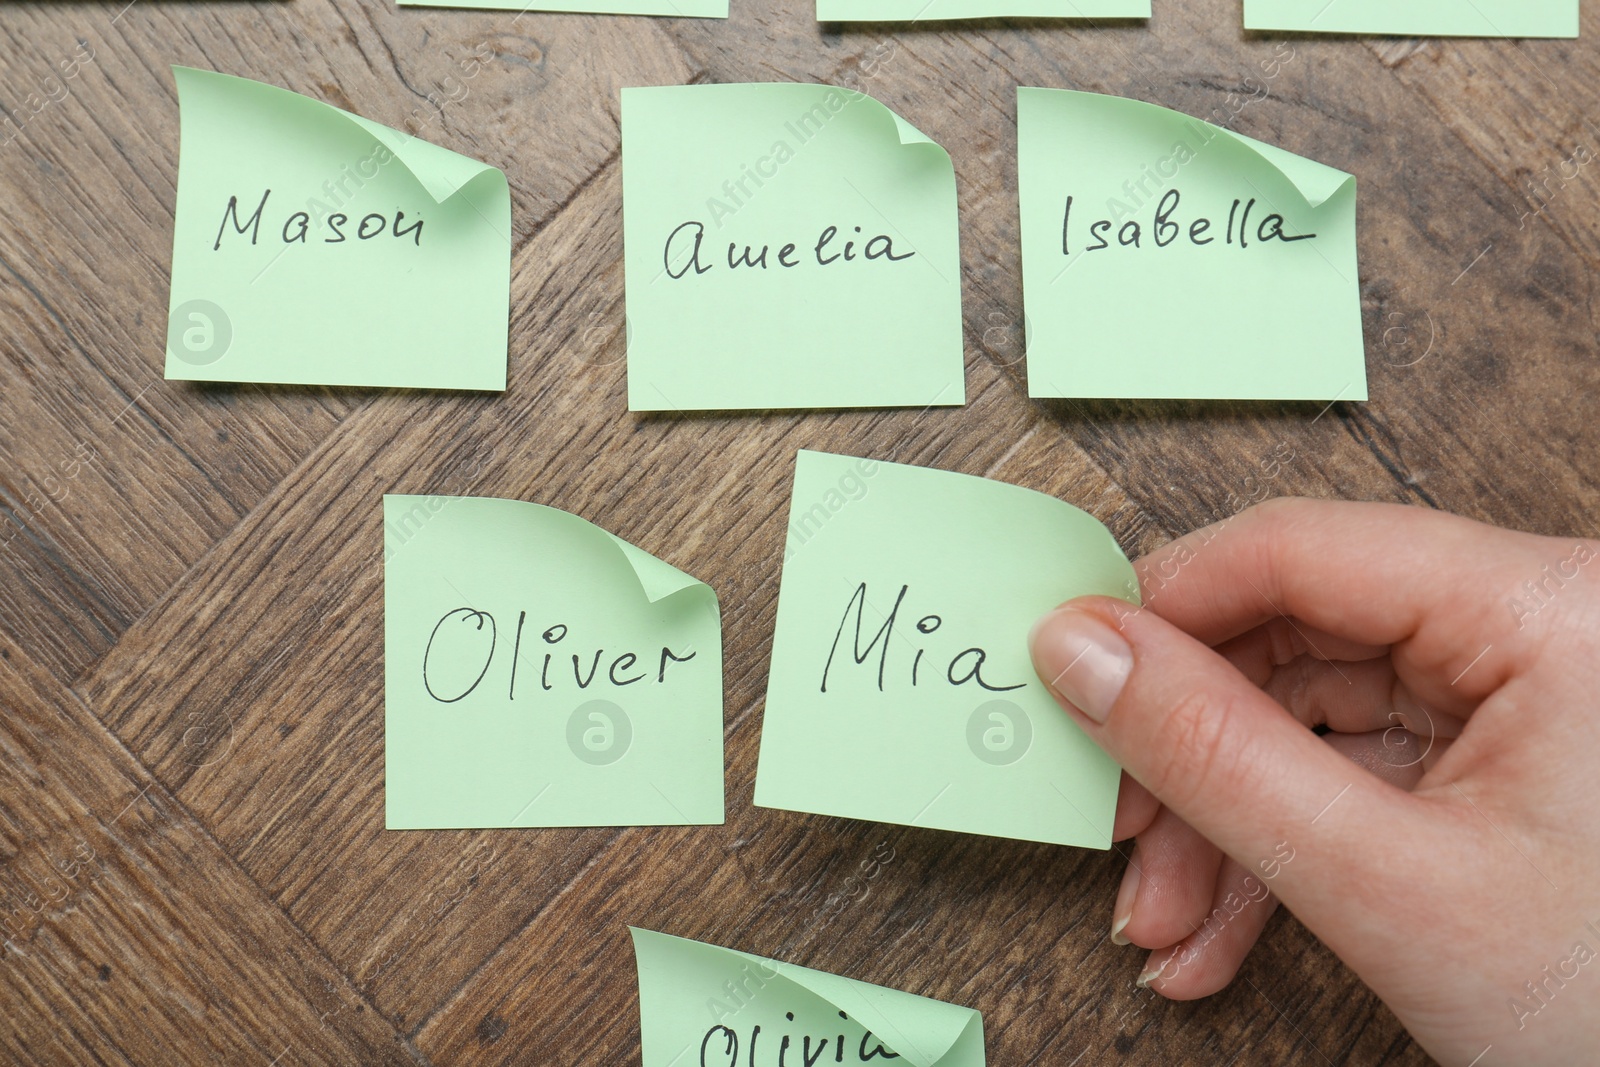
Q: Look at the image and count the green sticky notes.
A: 9